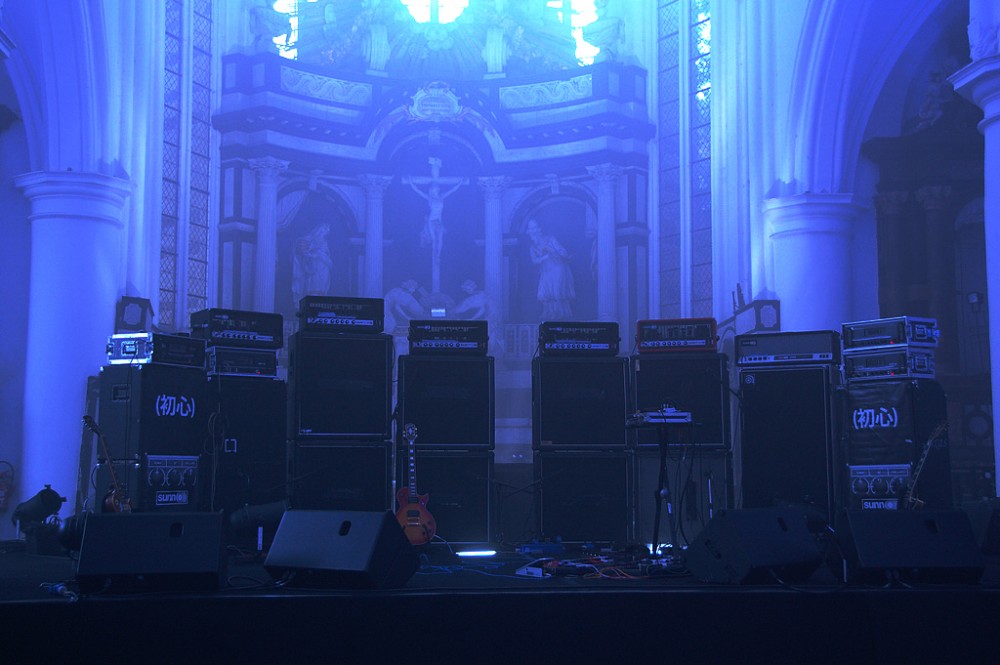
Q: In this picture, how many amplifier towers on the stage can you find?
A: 8